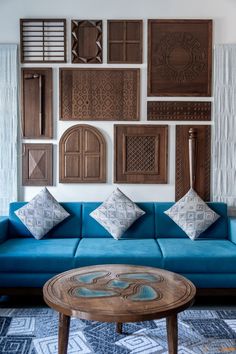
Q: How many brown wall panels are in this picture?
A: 11